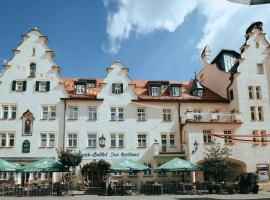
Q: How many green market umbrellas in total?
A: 4